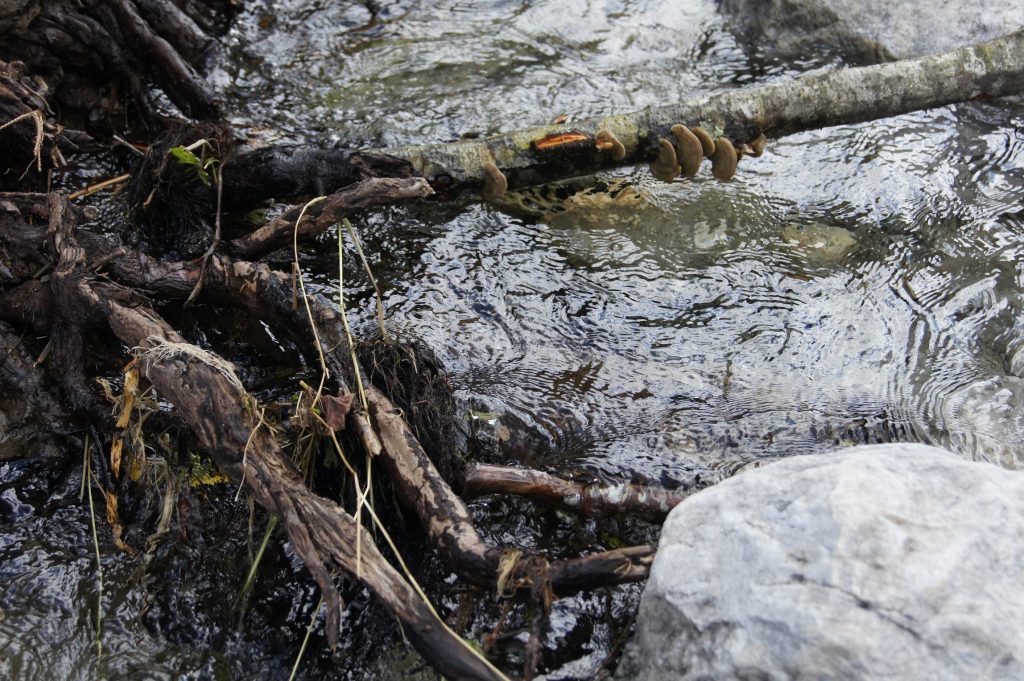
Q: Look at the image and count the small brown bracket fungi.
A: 7